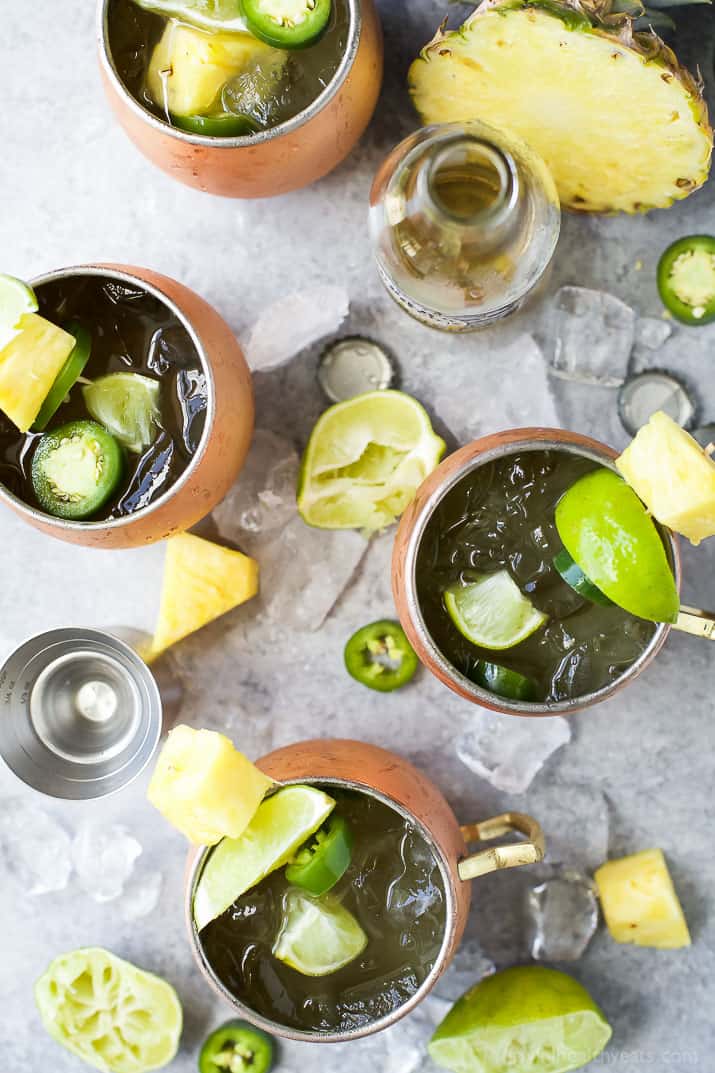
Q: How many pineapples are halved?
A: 1